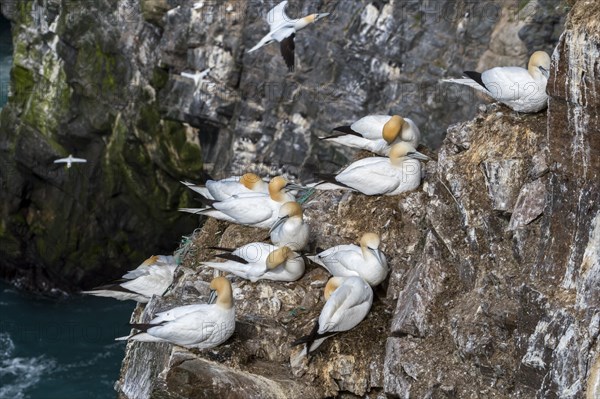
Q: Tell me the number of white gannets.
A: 14